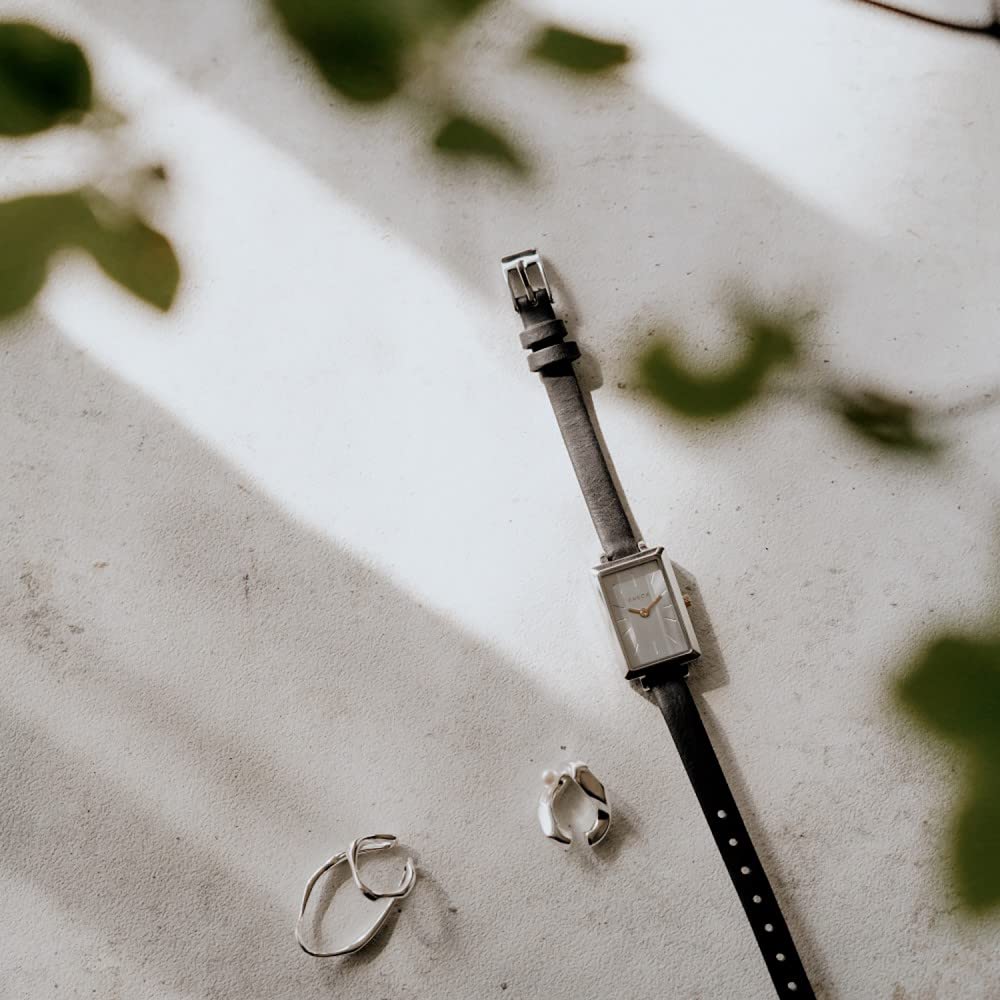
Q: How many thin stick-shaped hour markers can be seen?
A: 12